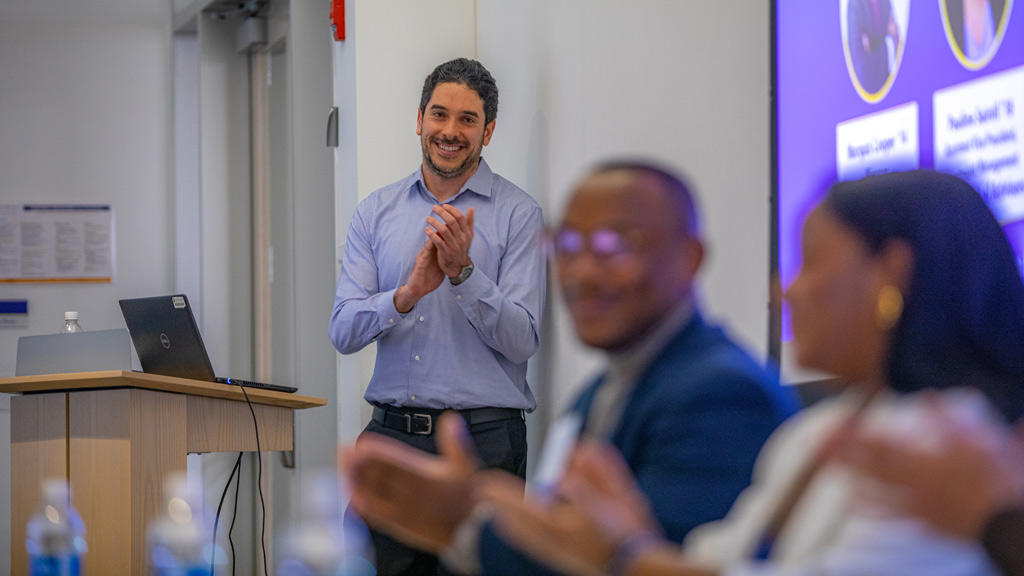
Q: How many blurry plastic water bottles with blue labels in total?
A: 3